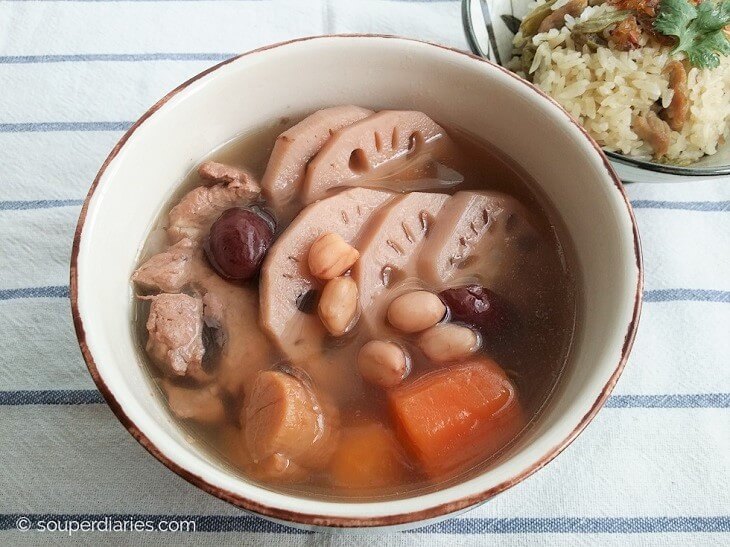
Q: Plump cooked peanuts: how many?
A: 5